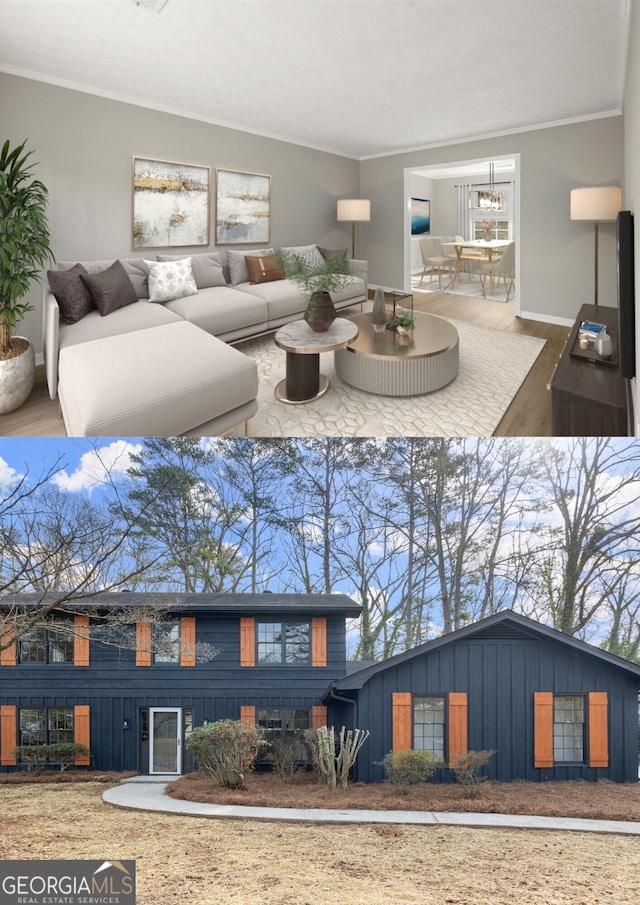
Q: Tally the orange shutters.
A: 14